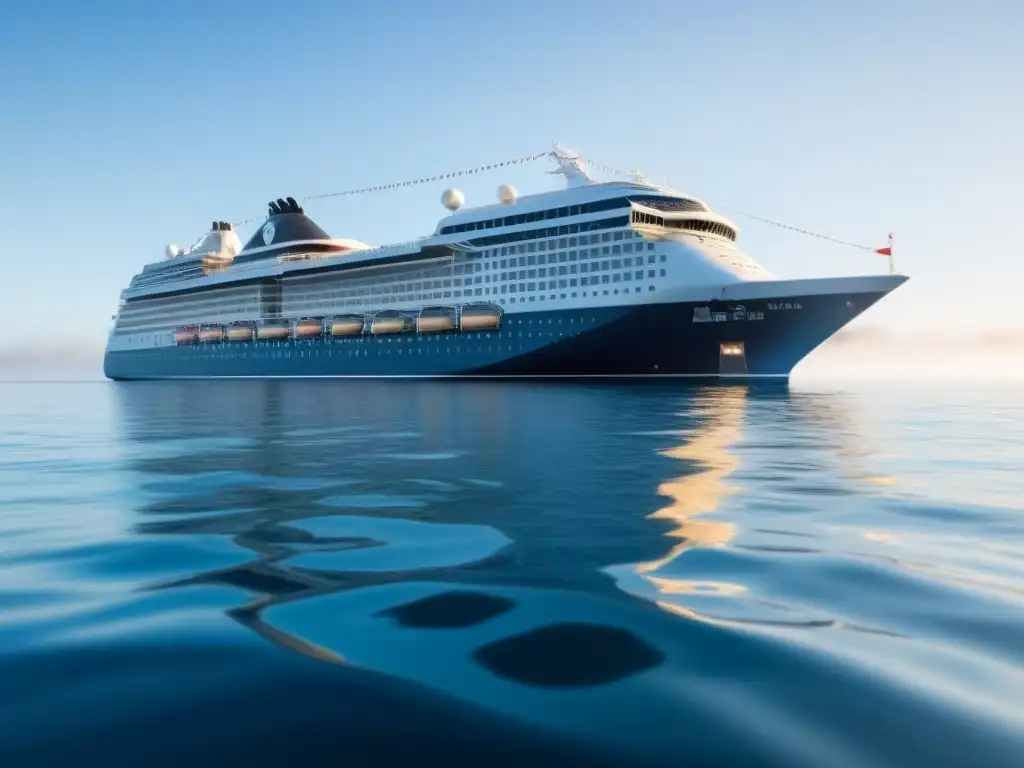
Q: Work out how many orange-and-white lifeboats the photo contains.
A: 9